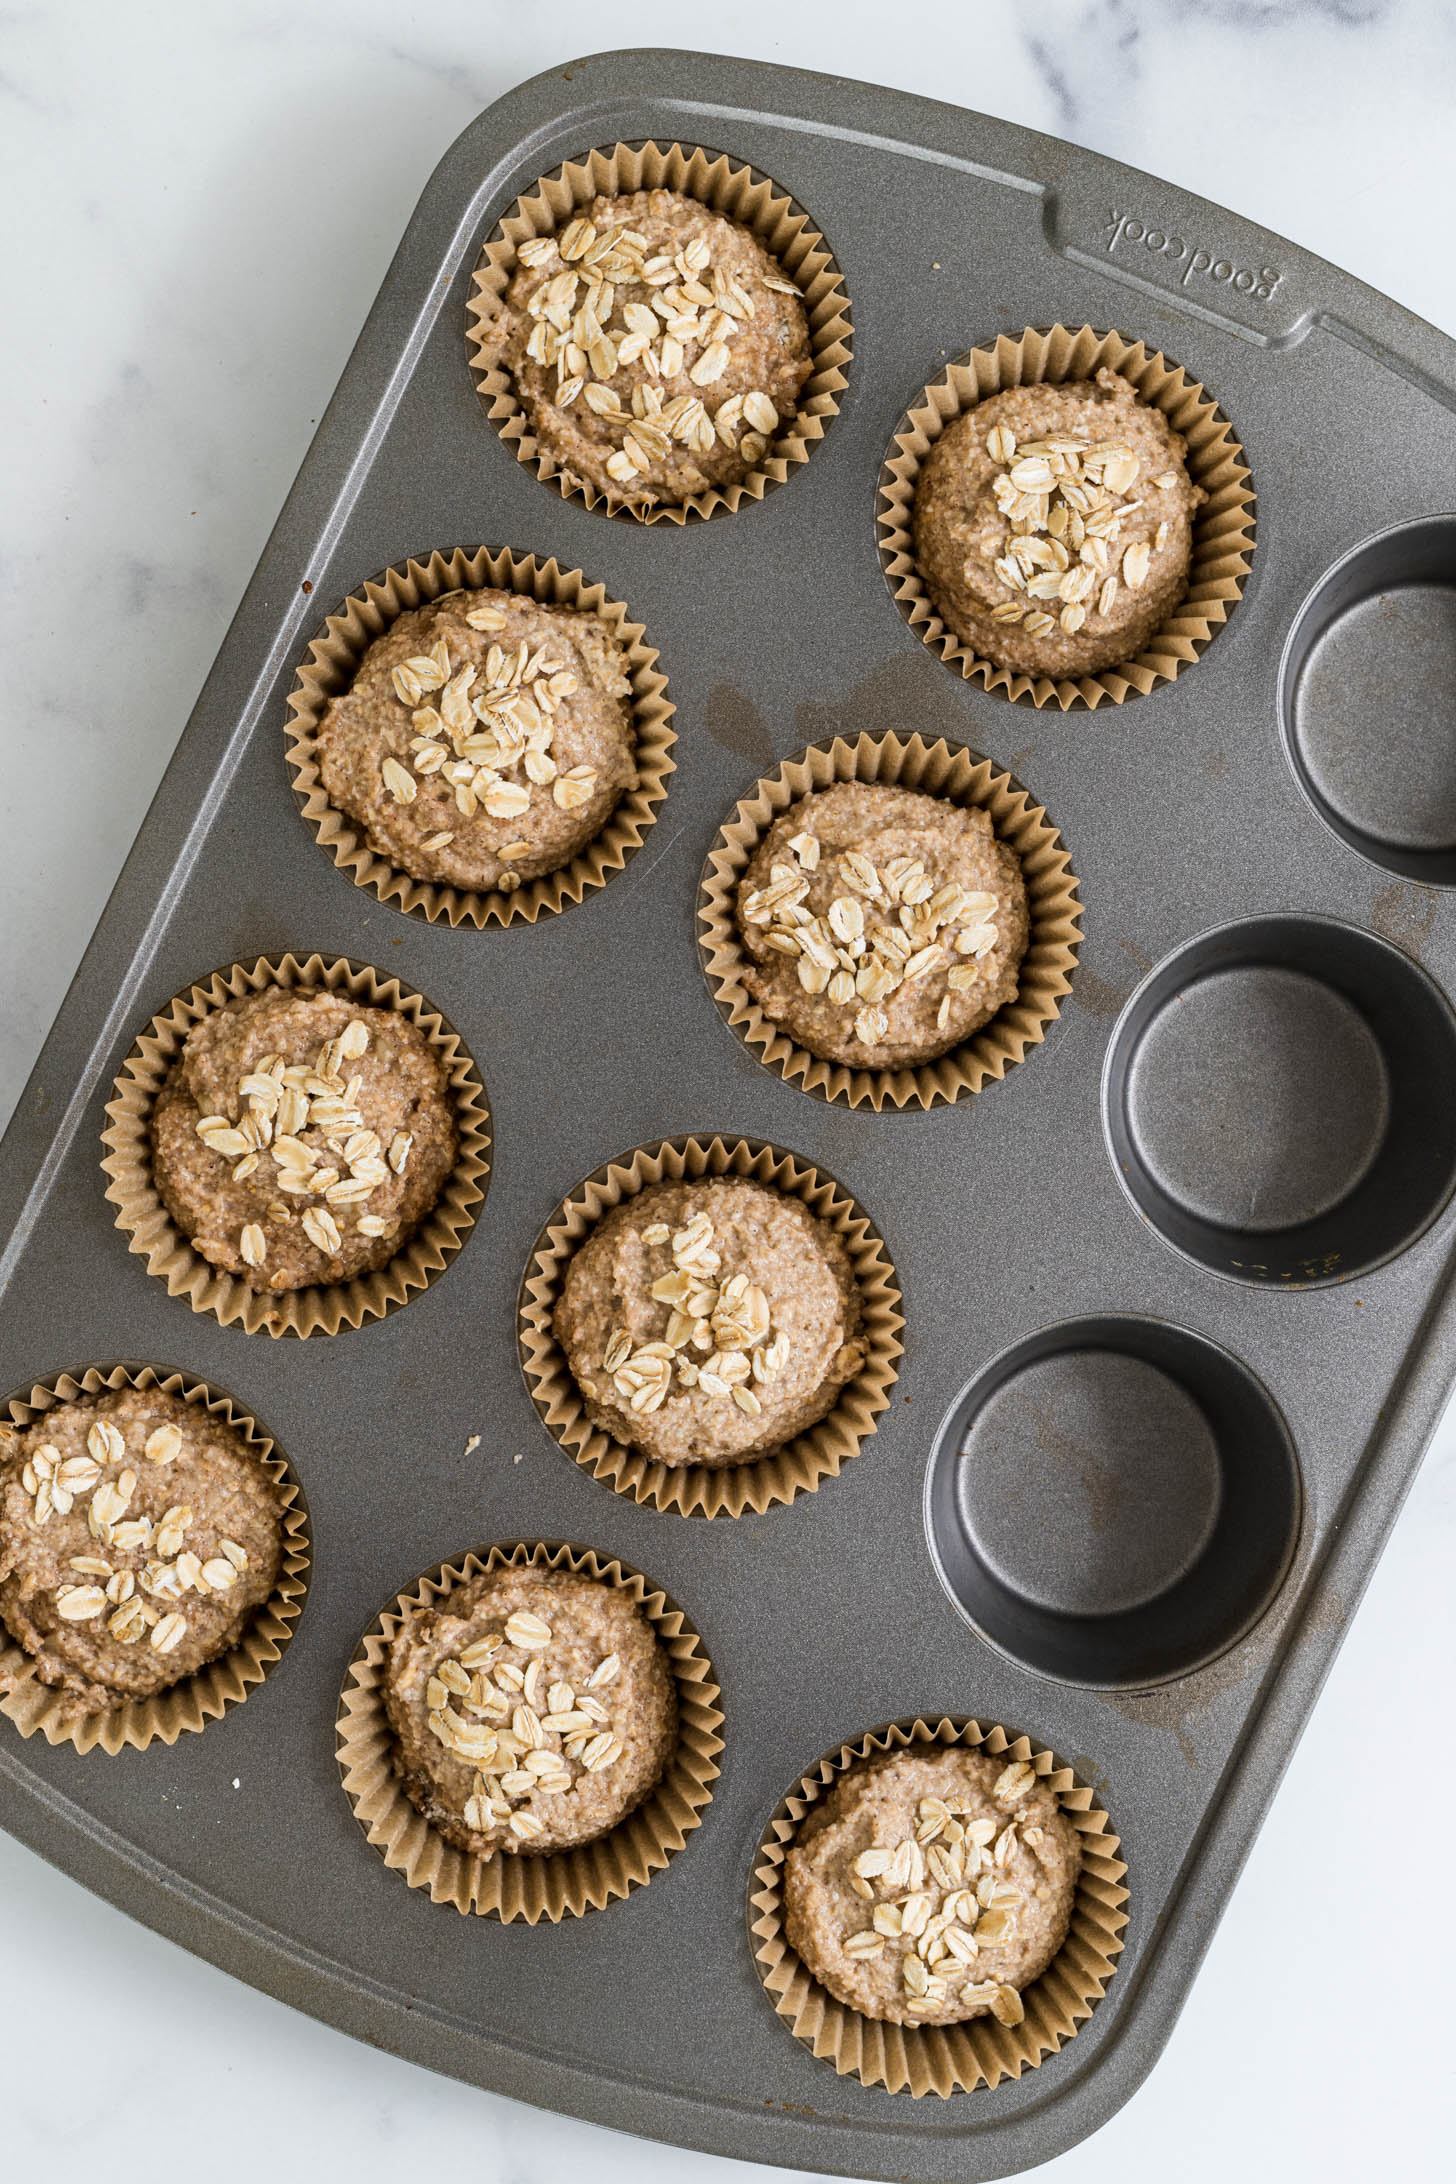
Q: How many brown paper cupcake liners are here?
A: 9